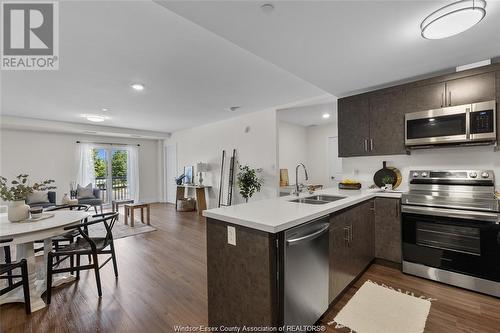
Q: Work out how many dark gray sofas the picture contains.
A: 2